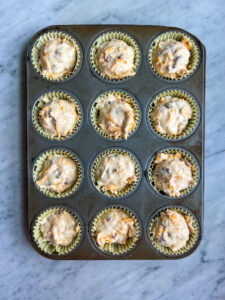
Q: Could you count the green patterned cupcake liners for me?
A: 12